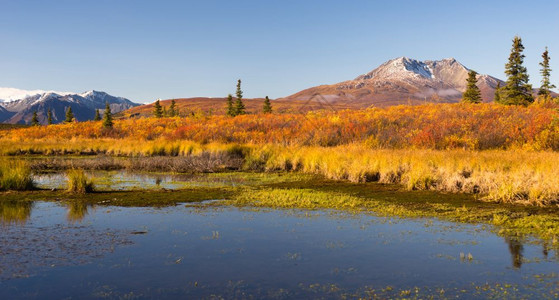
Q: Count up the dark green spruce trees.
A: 14